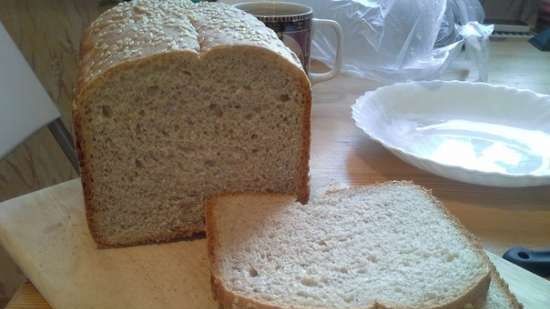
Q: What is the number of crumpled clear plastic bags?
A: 1